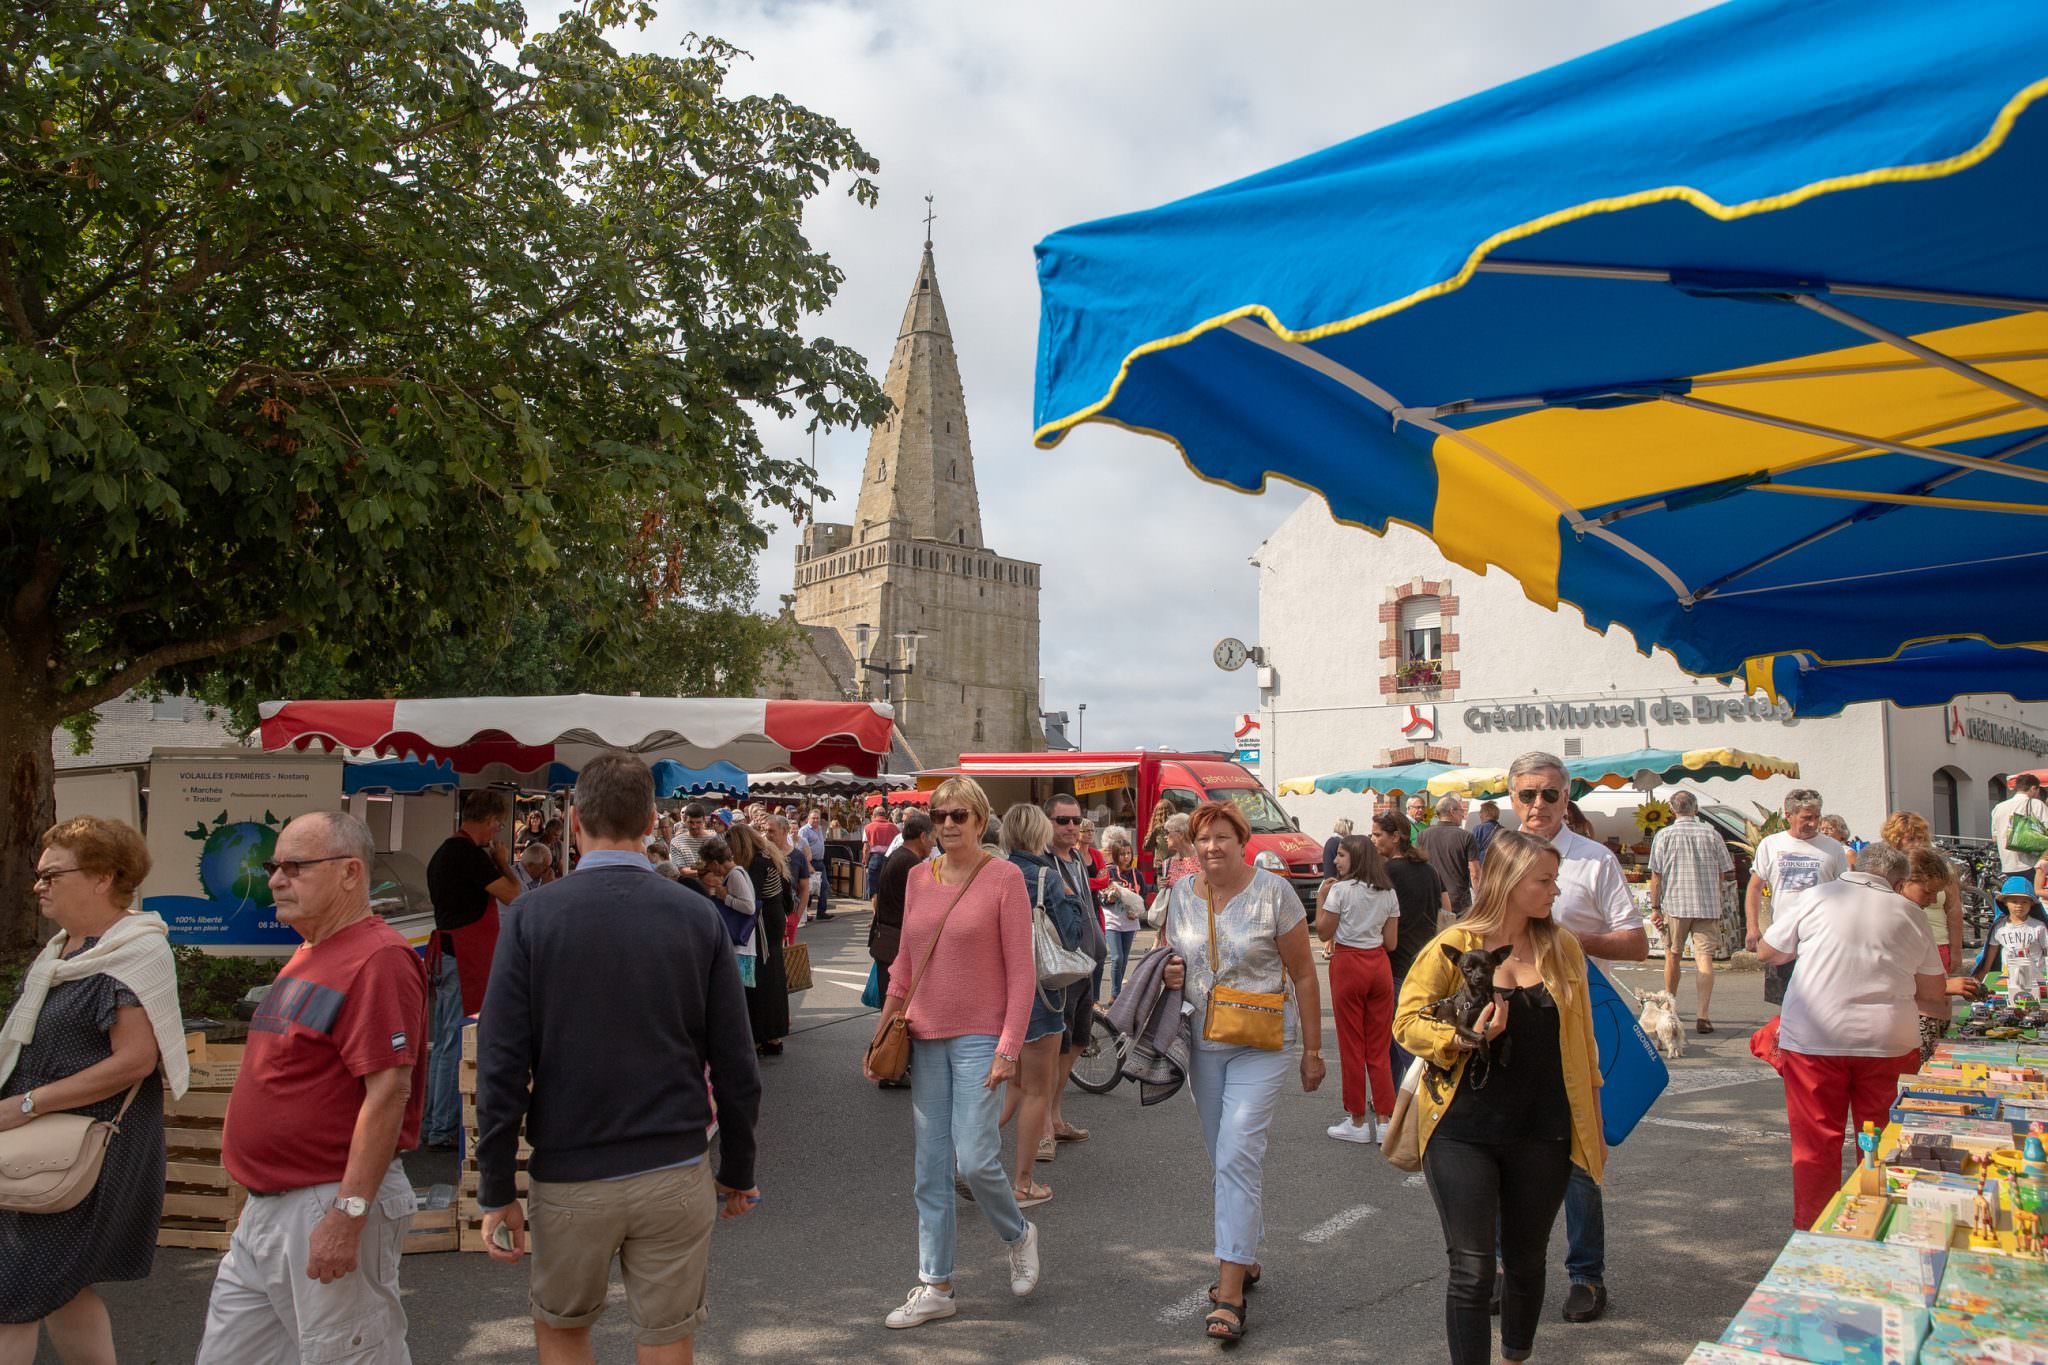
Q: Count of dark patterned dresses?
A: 1